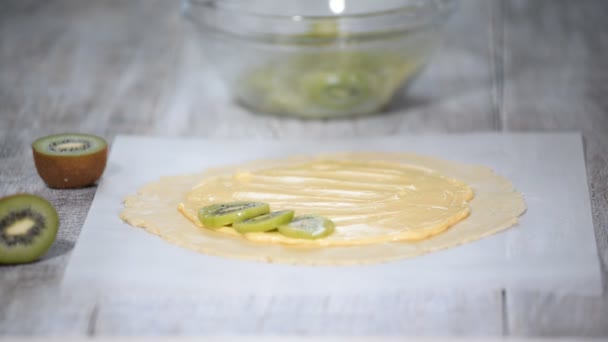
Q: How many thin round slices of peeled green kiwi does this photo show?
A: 3